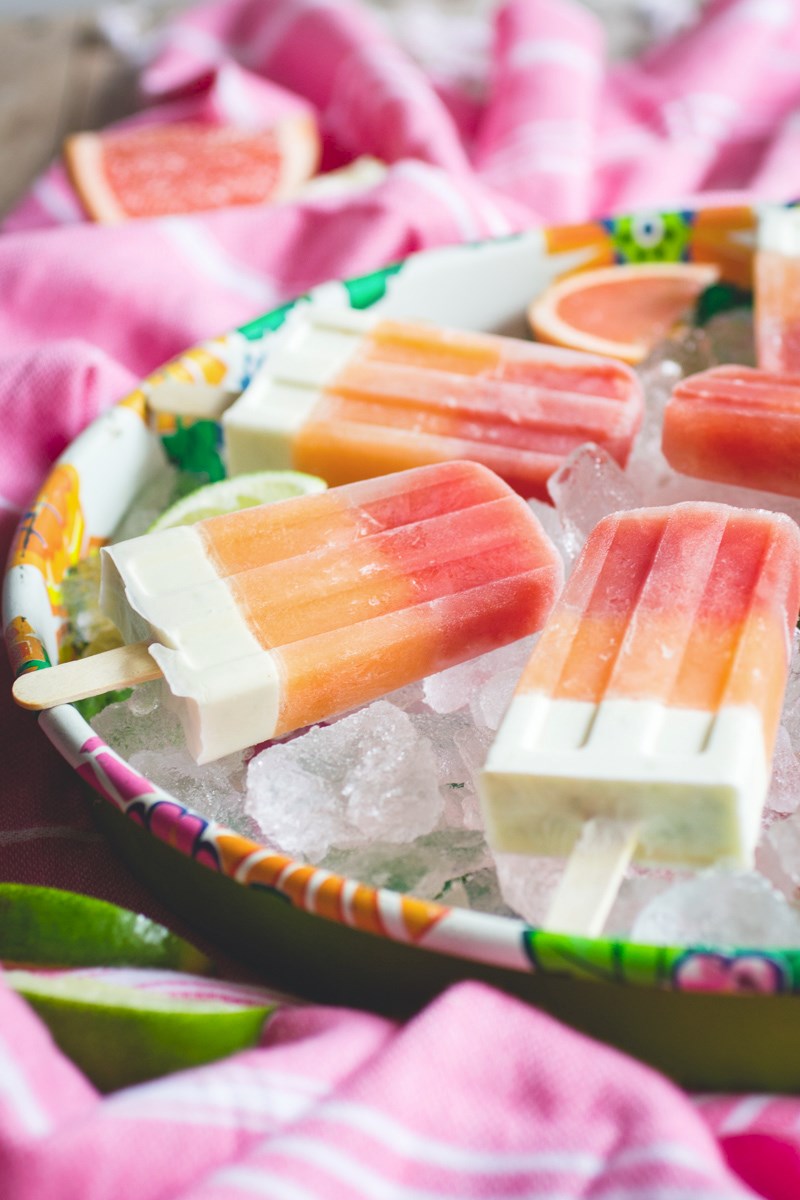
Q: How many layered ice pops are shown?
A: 5